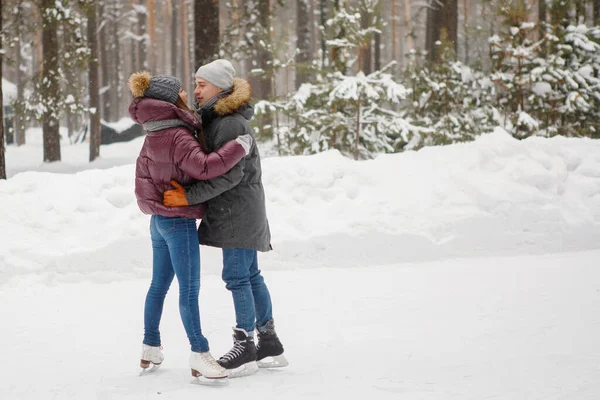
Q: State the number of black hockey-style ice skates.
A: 2